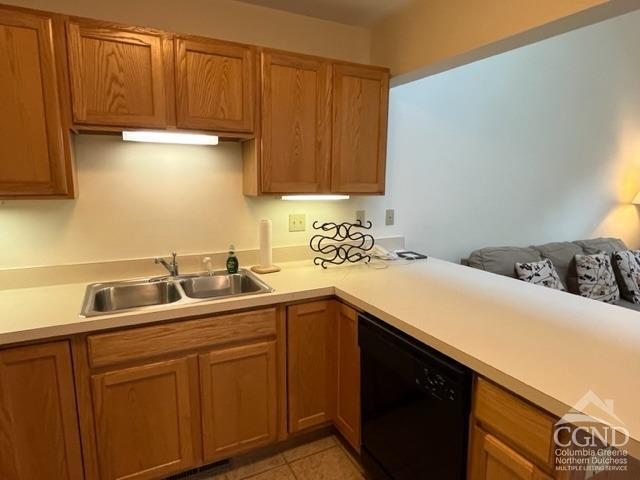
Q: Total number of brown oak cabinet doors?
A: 11